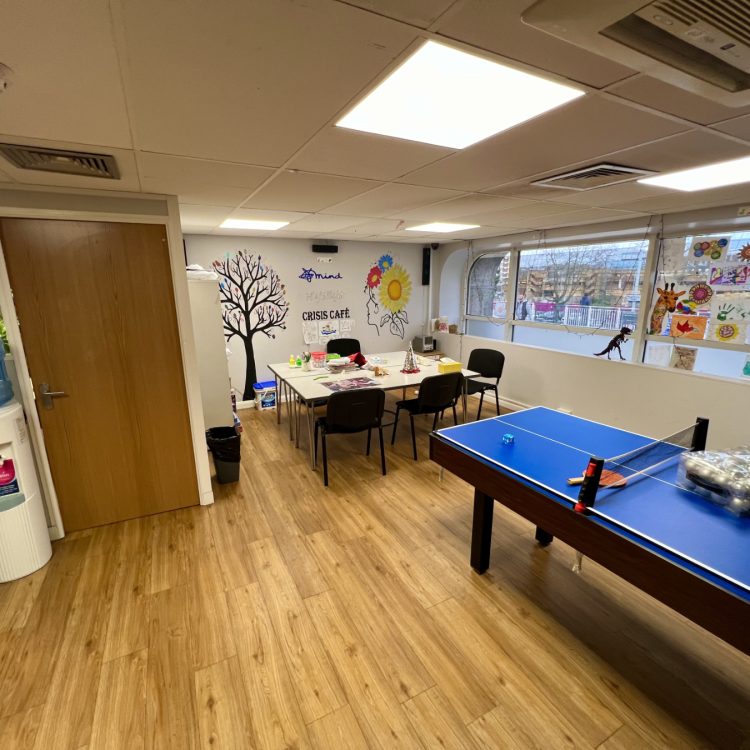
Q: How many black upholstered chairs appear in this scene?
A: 4